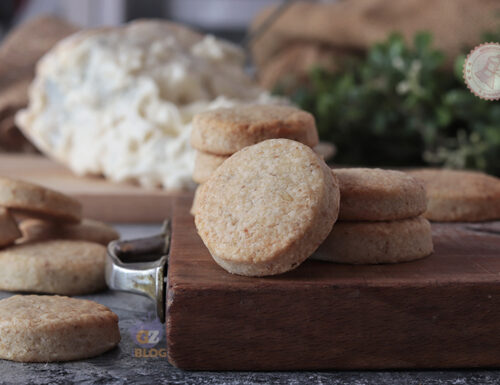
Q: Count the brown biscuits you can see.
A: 12